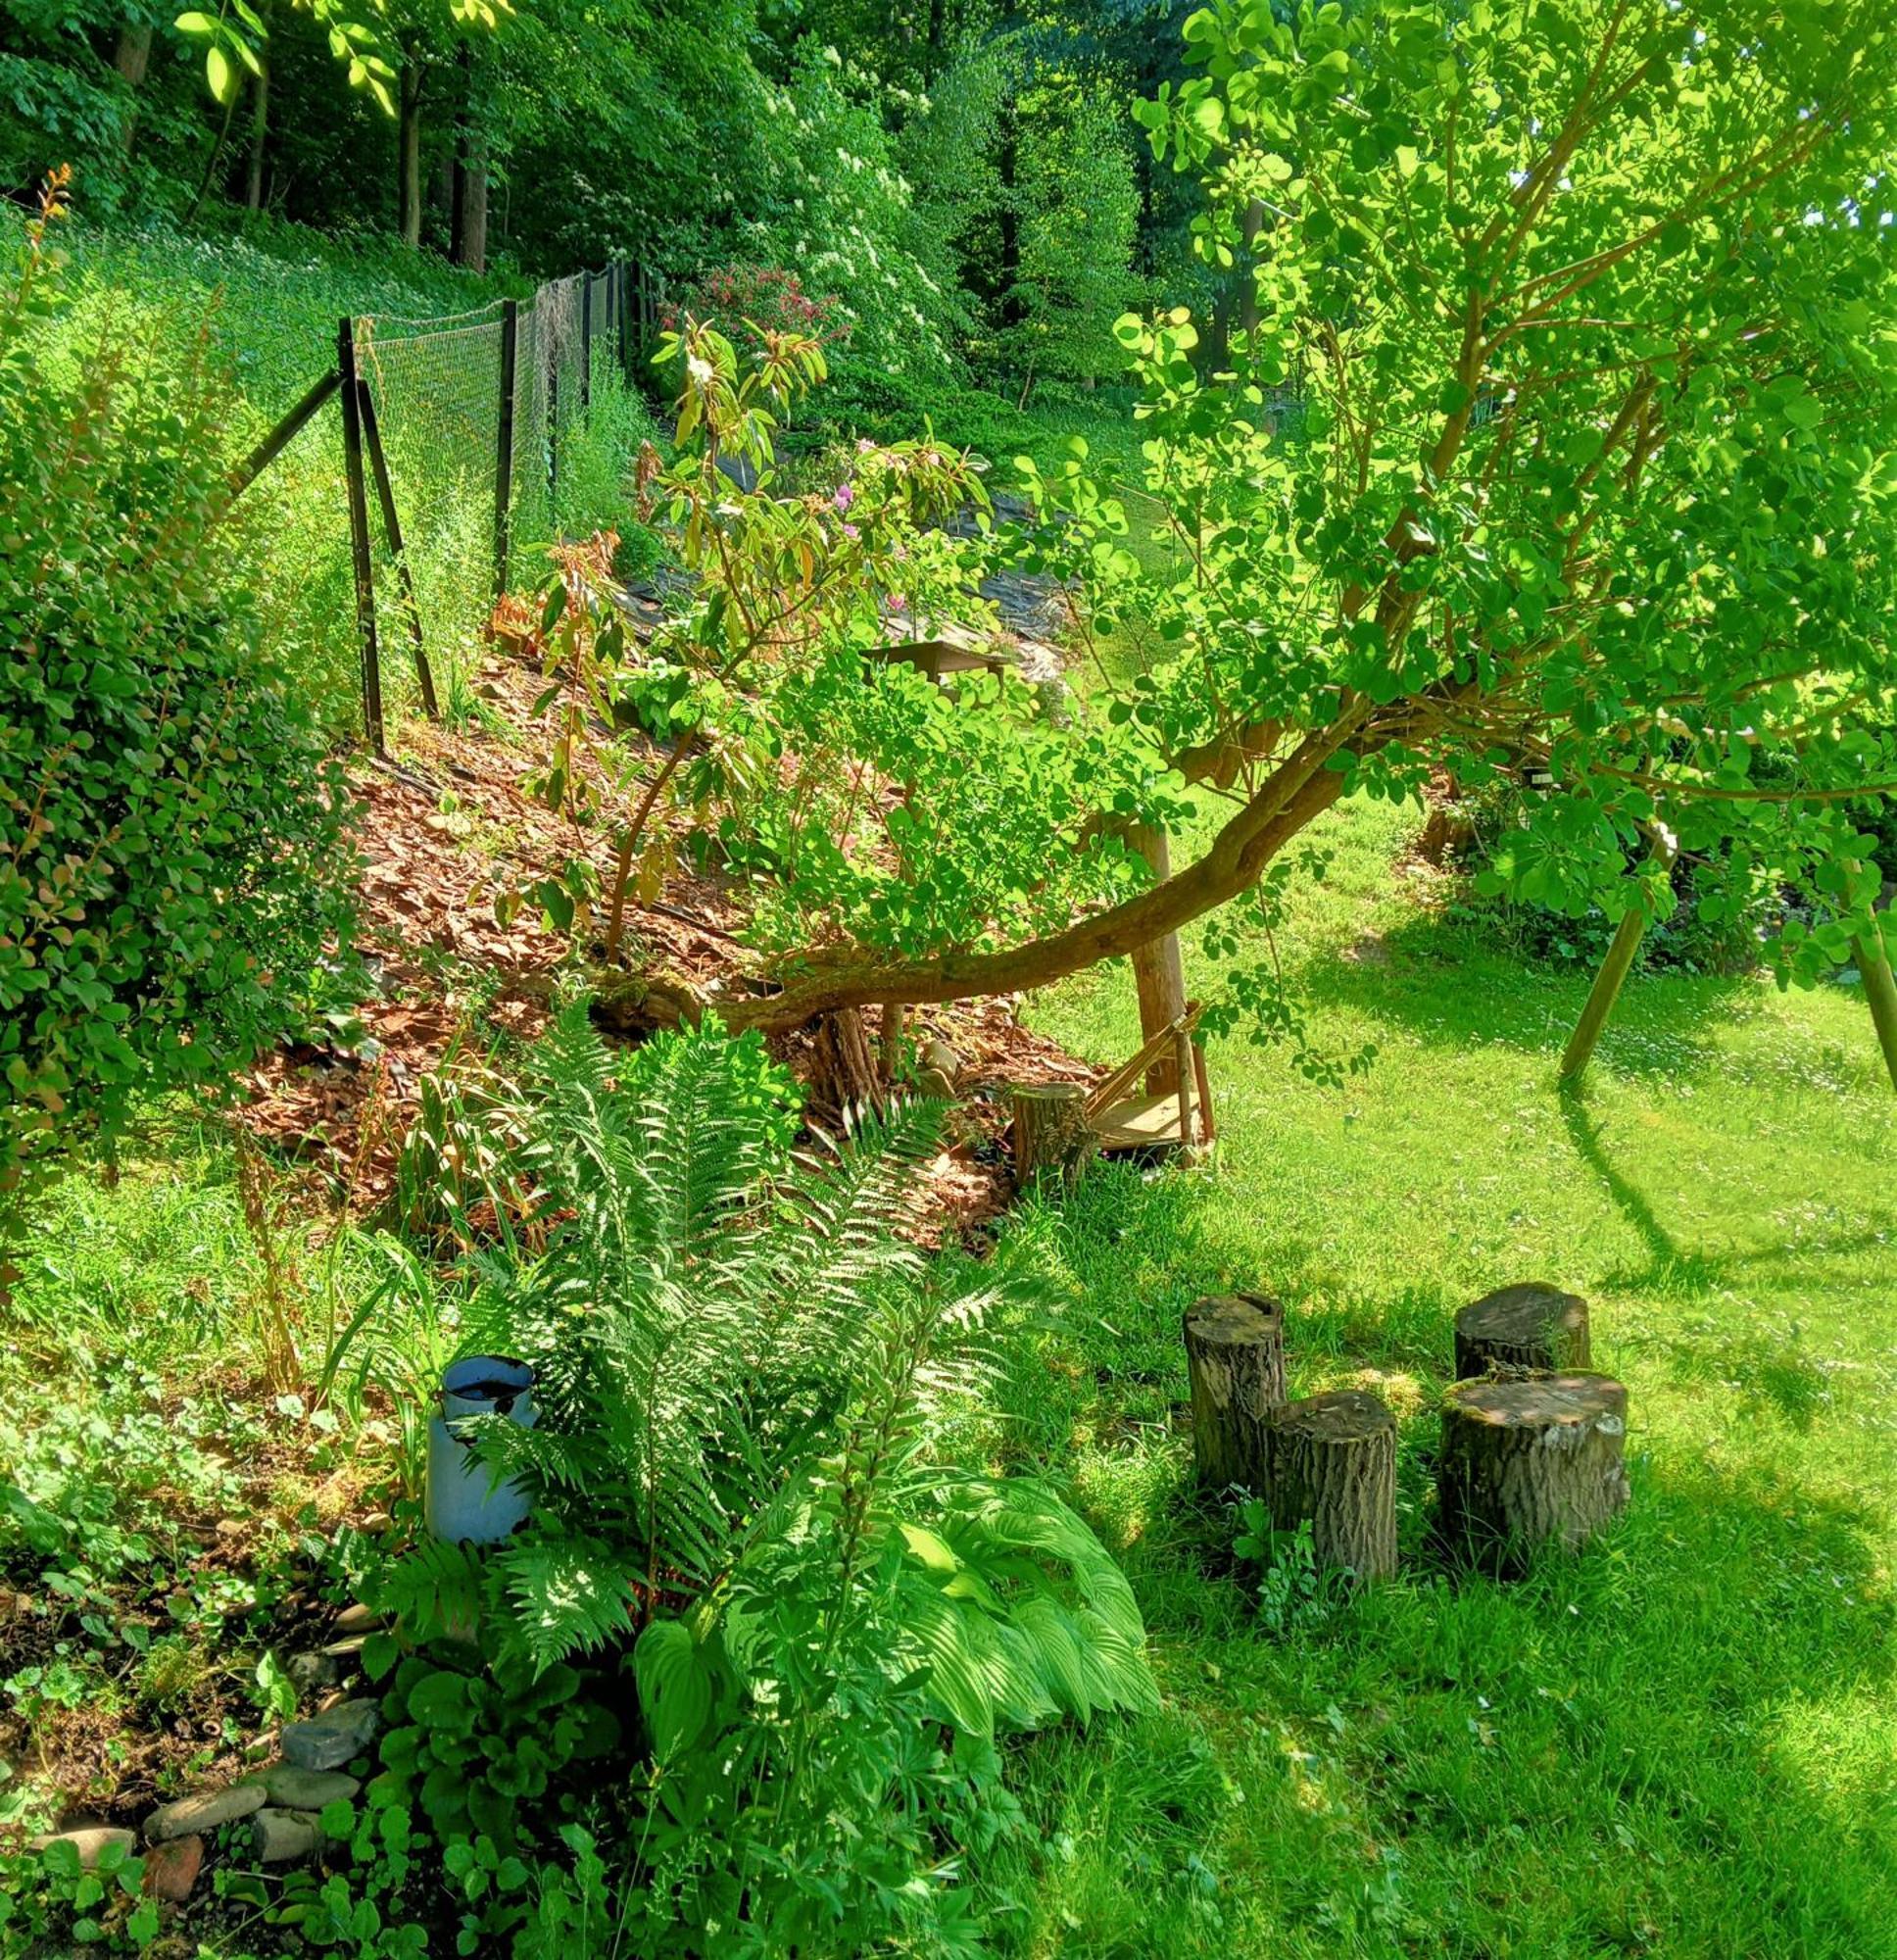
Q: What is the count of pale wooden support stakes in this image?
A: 2